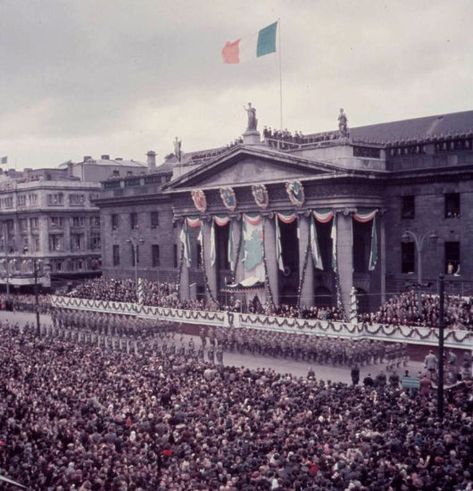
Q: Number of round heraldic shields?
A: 4